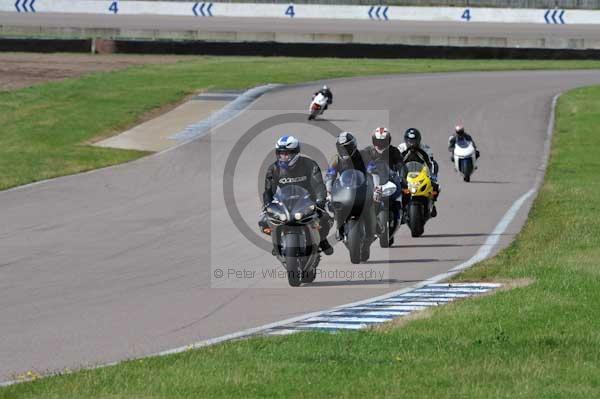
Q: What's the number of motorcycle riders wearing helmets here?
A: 6